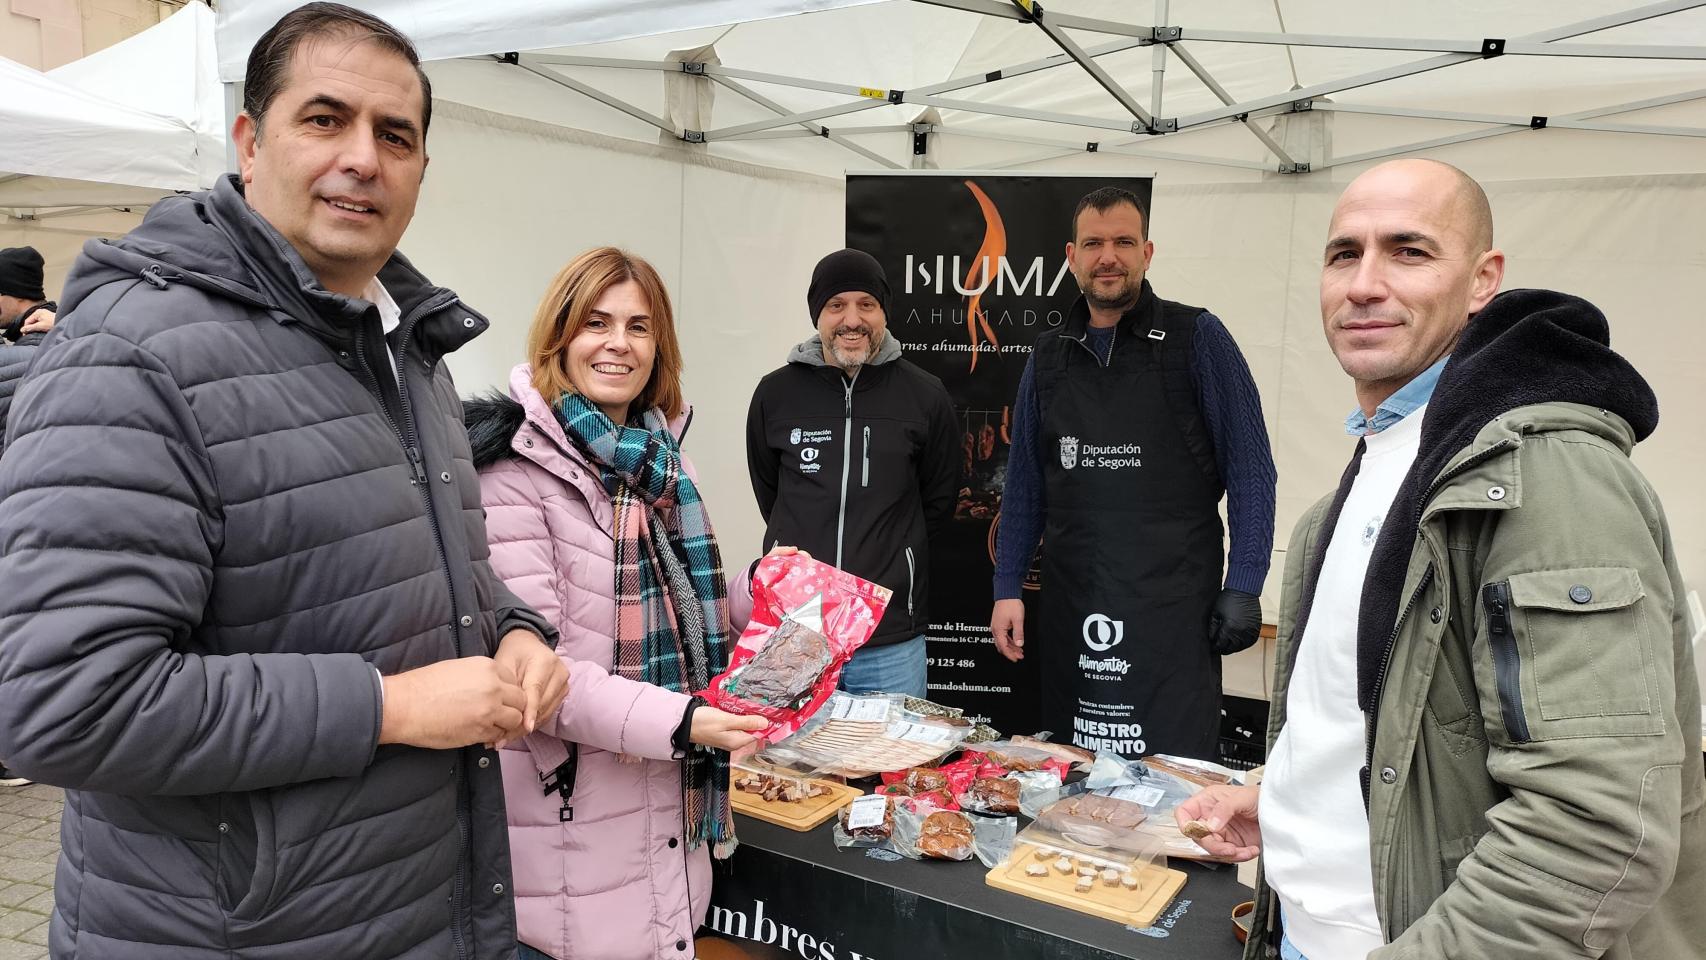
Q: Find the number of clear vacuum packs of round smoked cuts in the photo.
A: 3